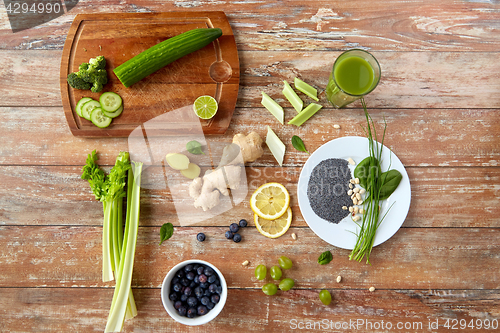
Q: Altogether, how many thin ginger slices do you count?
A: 2